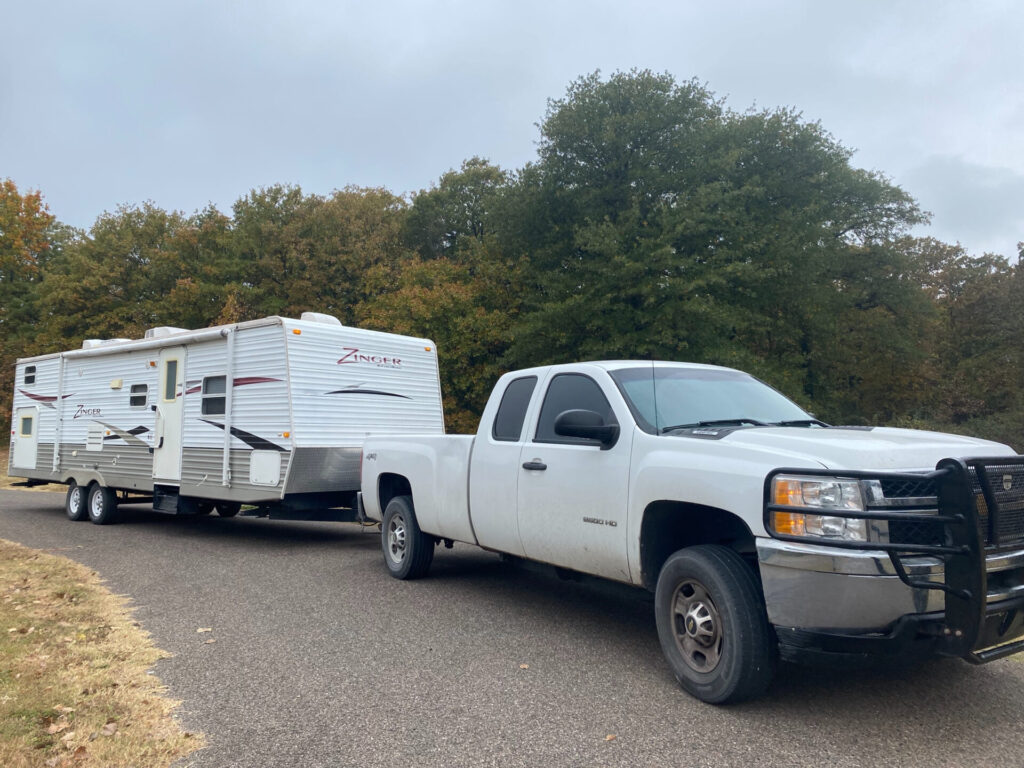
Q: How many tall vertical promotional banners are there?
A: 0